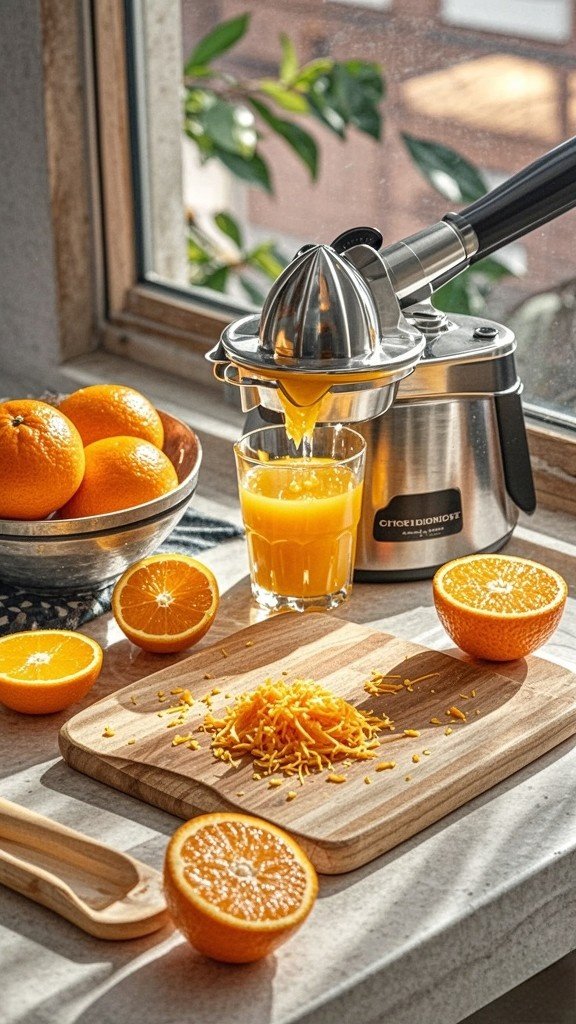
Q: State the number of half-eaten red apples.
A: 0